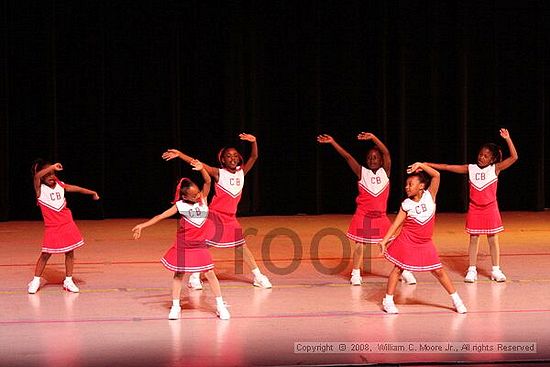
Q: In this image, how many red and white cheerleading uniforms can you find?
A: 6